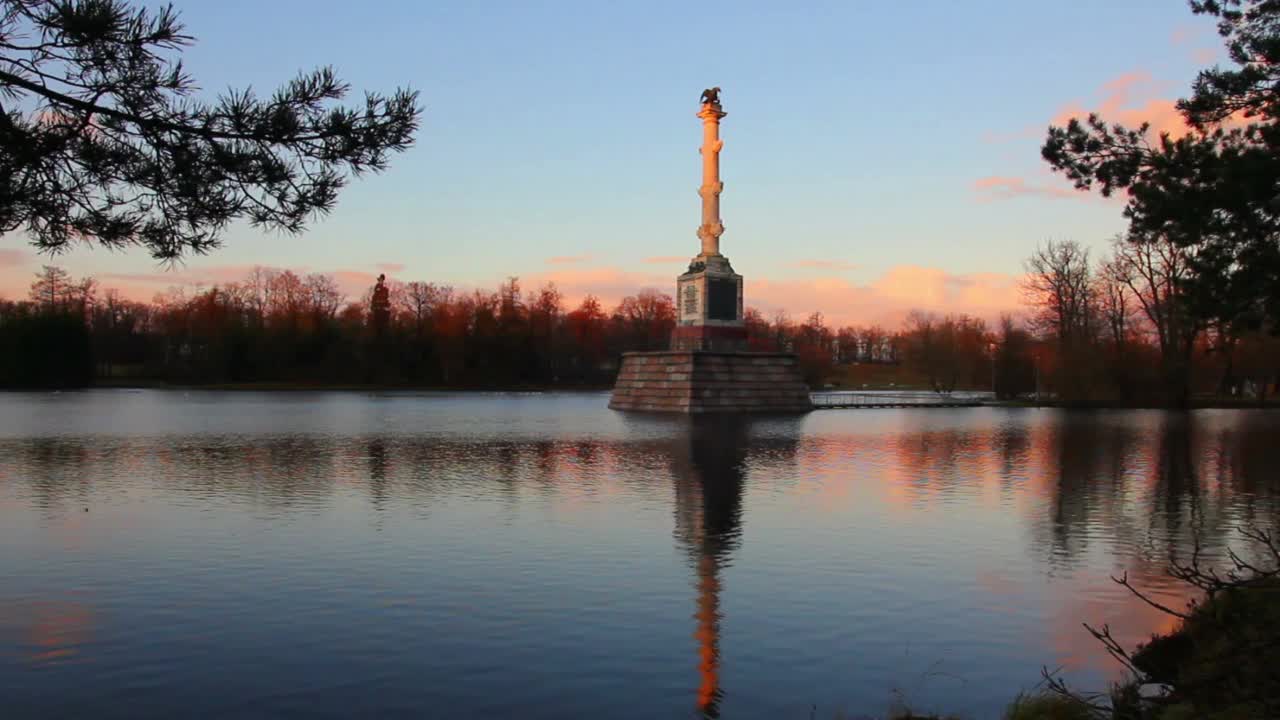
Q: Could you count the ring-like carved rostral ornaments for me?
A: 3